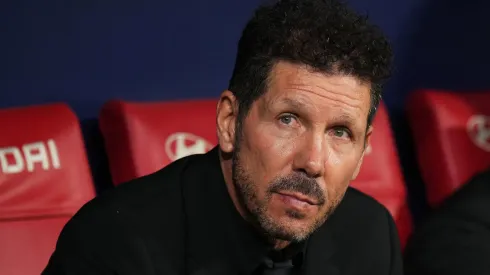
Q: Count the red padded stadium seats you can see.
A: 3